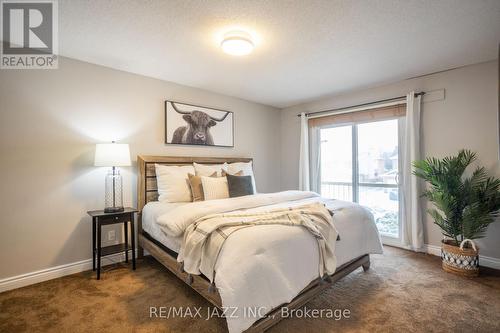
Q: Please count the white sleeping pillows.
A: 3